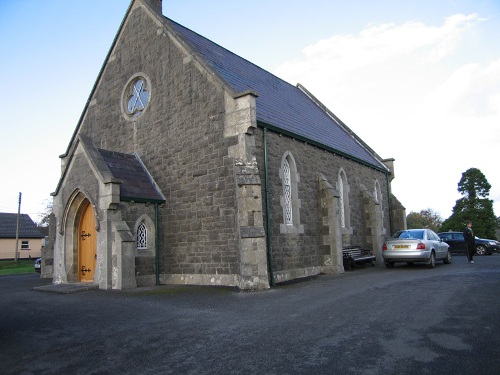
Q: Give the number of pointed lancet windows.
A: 4